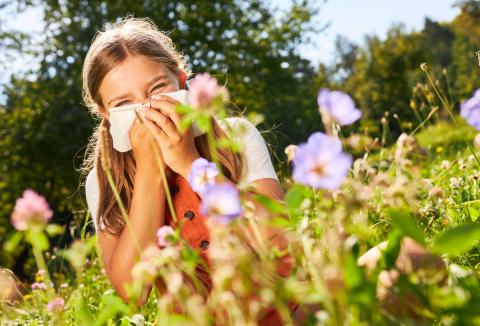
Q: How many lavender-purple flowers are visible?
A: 5